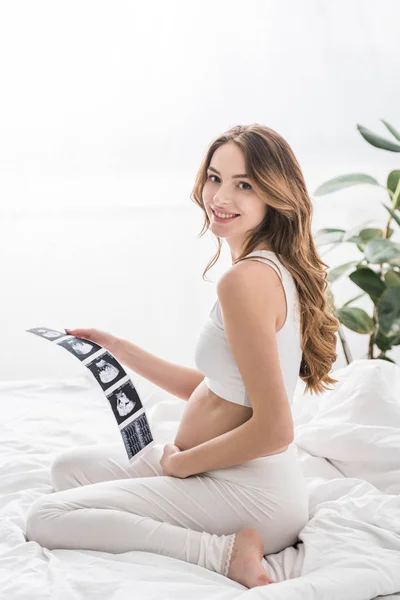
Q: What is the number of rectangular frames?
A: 5